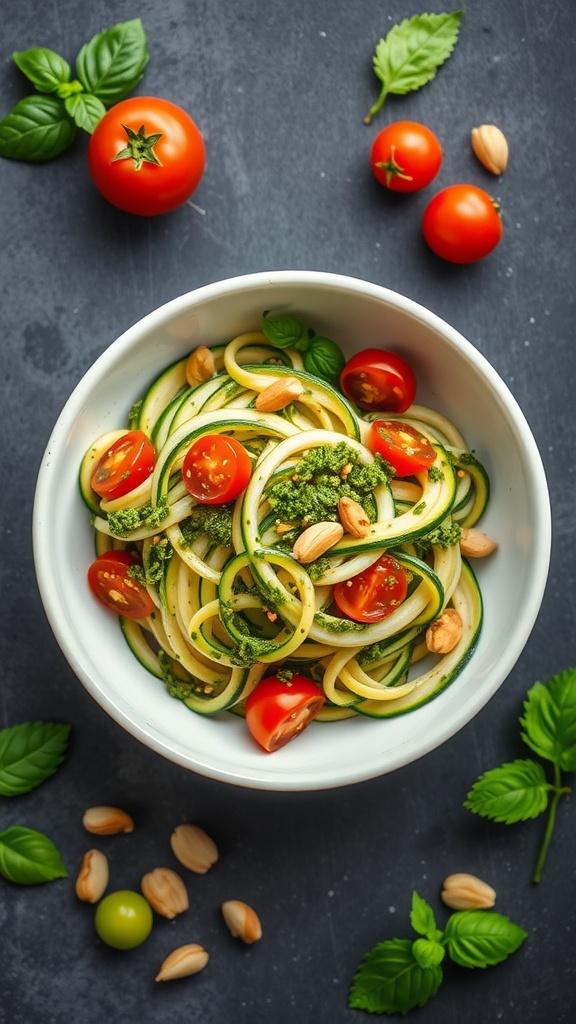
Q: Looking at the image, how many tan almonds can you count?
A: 14